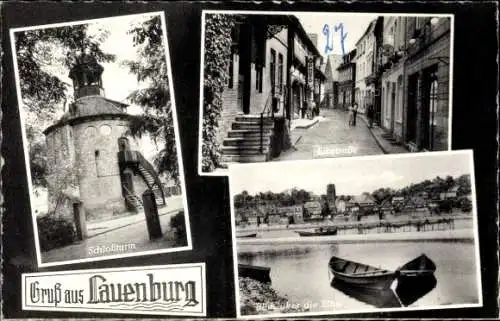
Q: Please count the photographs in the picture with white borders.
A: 3